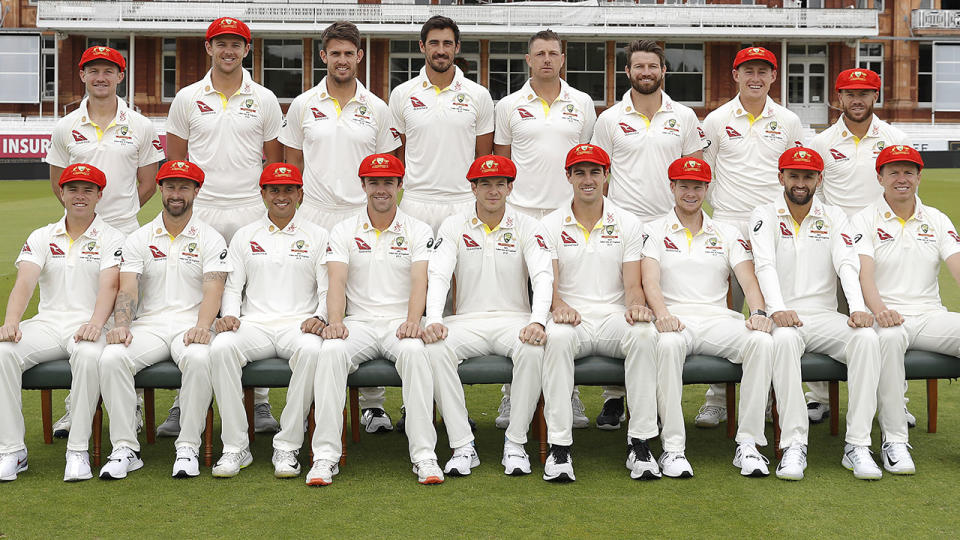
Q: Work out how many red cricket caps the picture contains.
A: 13